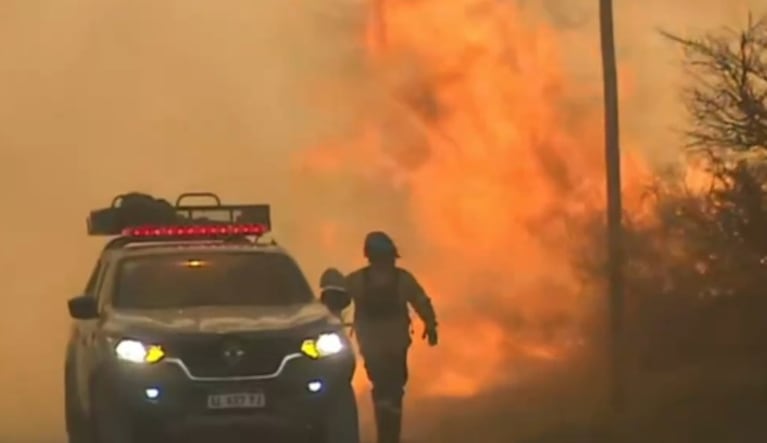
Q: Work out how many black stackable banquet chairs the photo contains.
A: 0